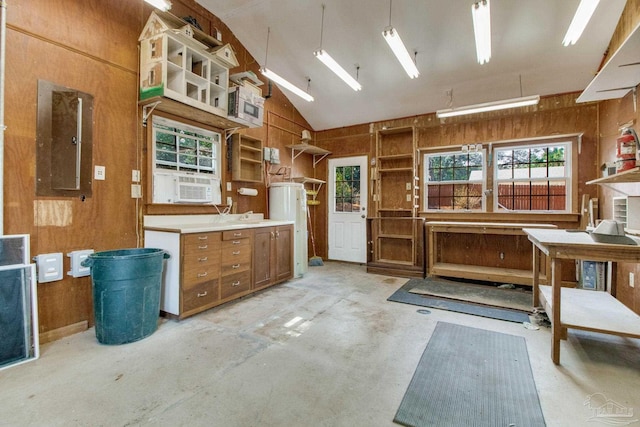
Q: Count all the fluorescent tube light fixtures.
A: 7